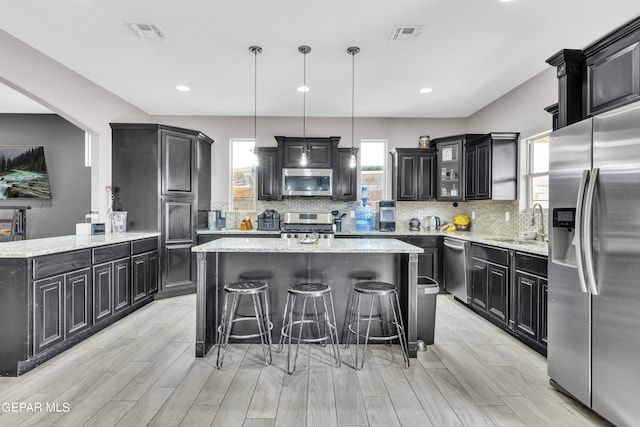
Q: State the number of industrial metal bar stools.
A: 3